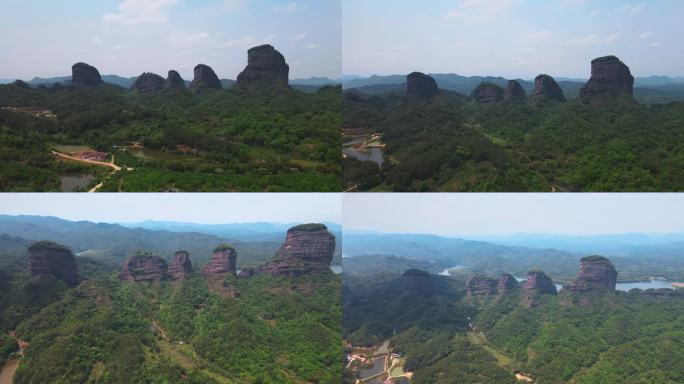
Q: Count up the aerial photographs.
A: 4